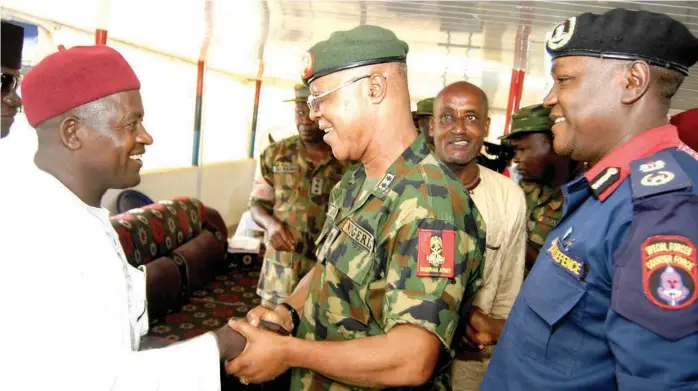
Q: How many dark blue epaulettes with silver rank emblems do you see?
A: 1